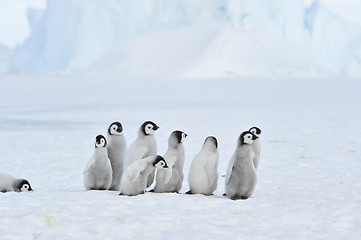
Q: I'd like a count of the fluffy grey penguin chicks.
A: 9